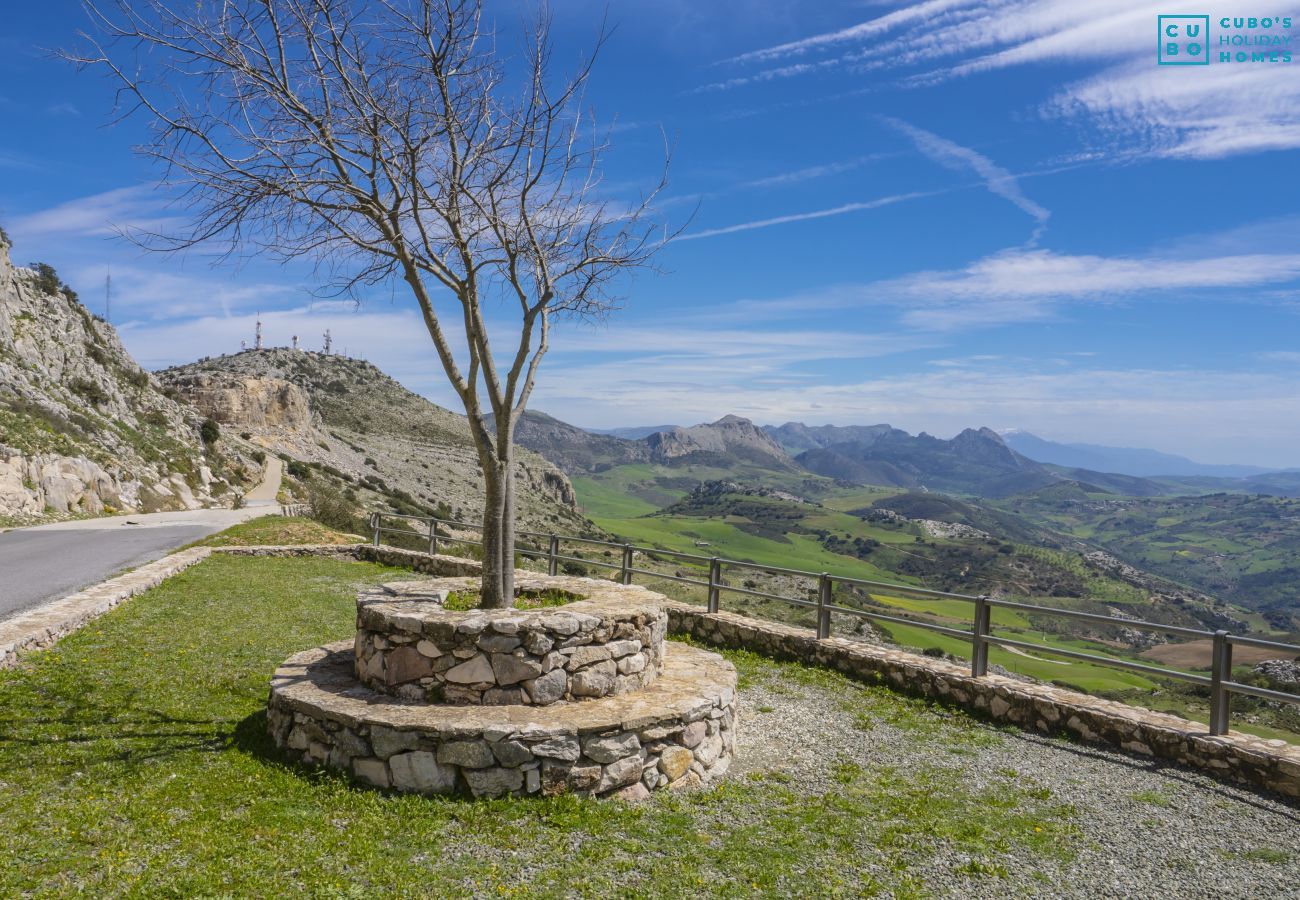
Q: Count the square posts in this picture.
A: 8